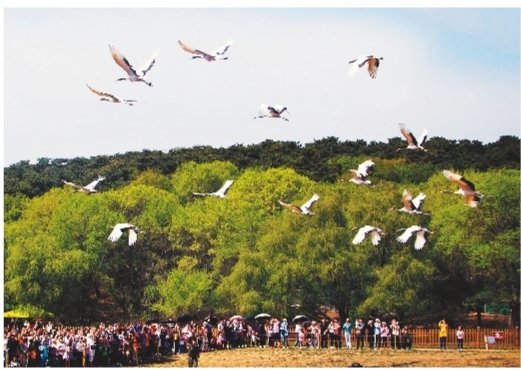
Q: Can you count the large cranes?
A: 15